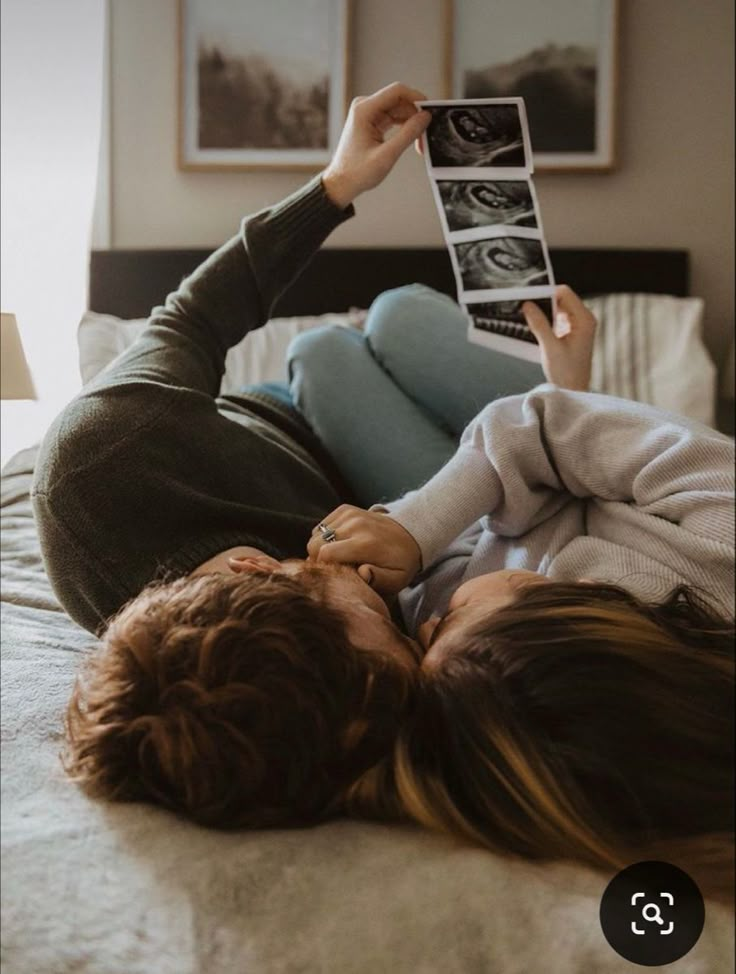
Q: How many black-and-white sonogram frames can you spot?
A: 4